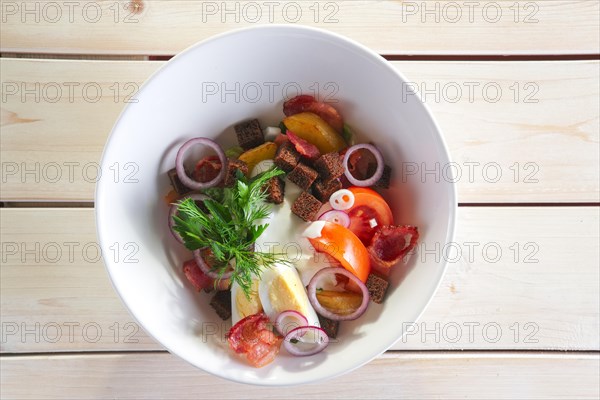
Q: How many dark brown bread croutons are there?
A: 13